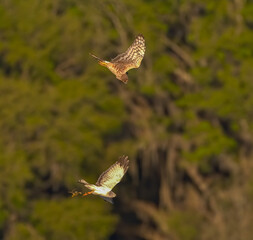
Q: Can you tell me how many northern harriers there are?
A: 2